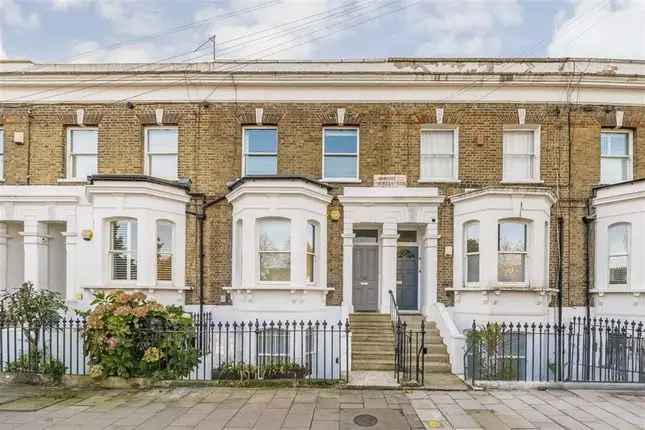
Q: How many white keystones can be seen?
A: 7